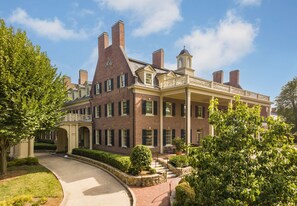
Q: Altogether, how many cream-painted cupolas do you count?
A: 1